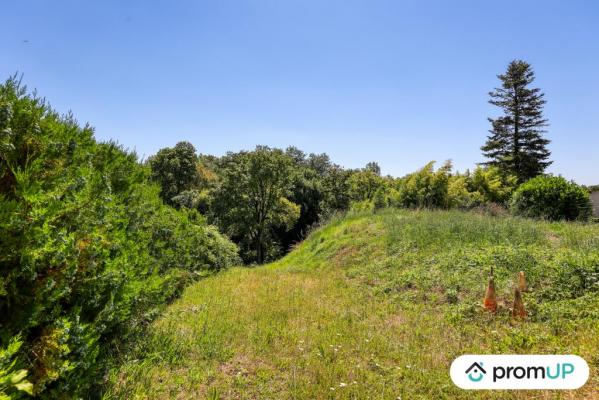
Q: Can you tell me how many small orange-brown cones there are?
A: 3